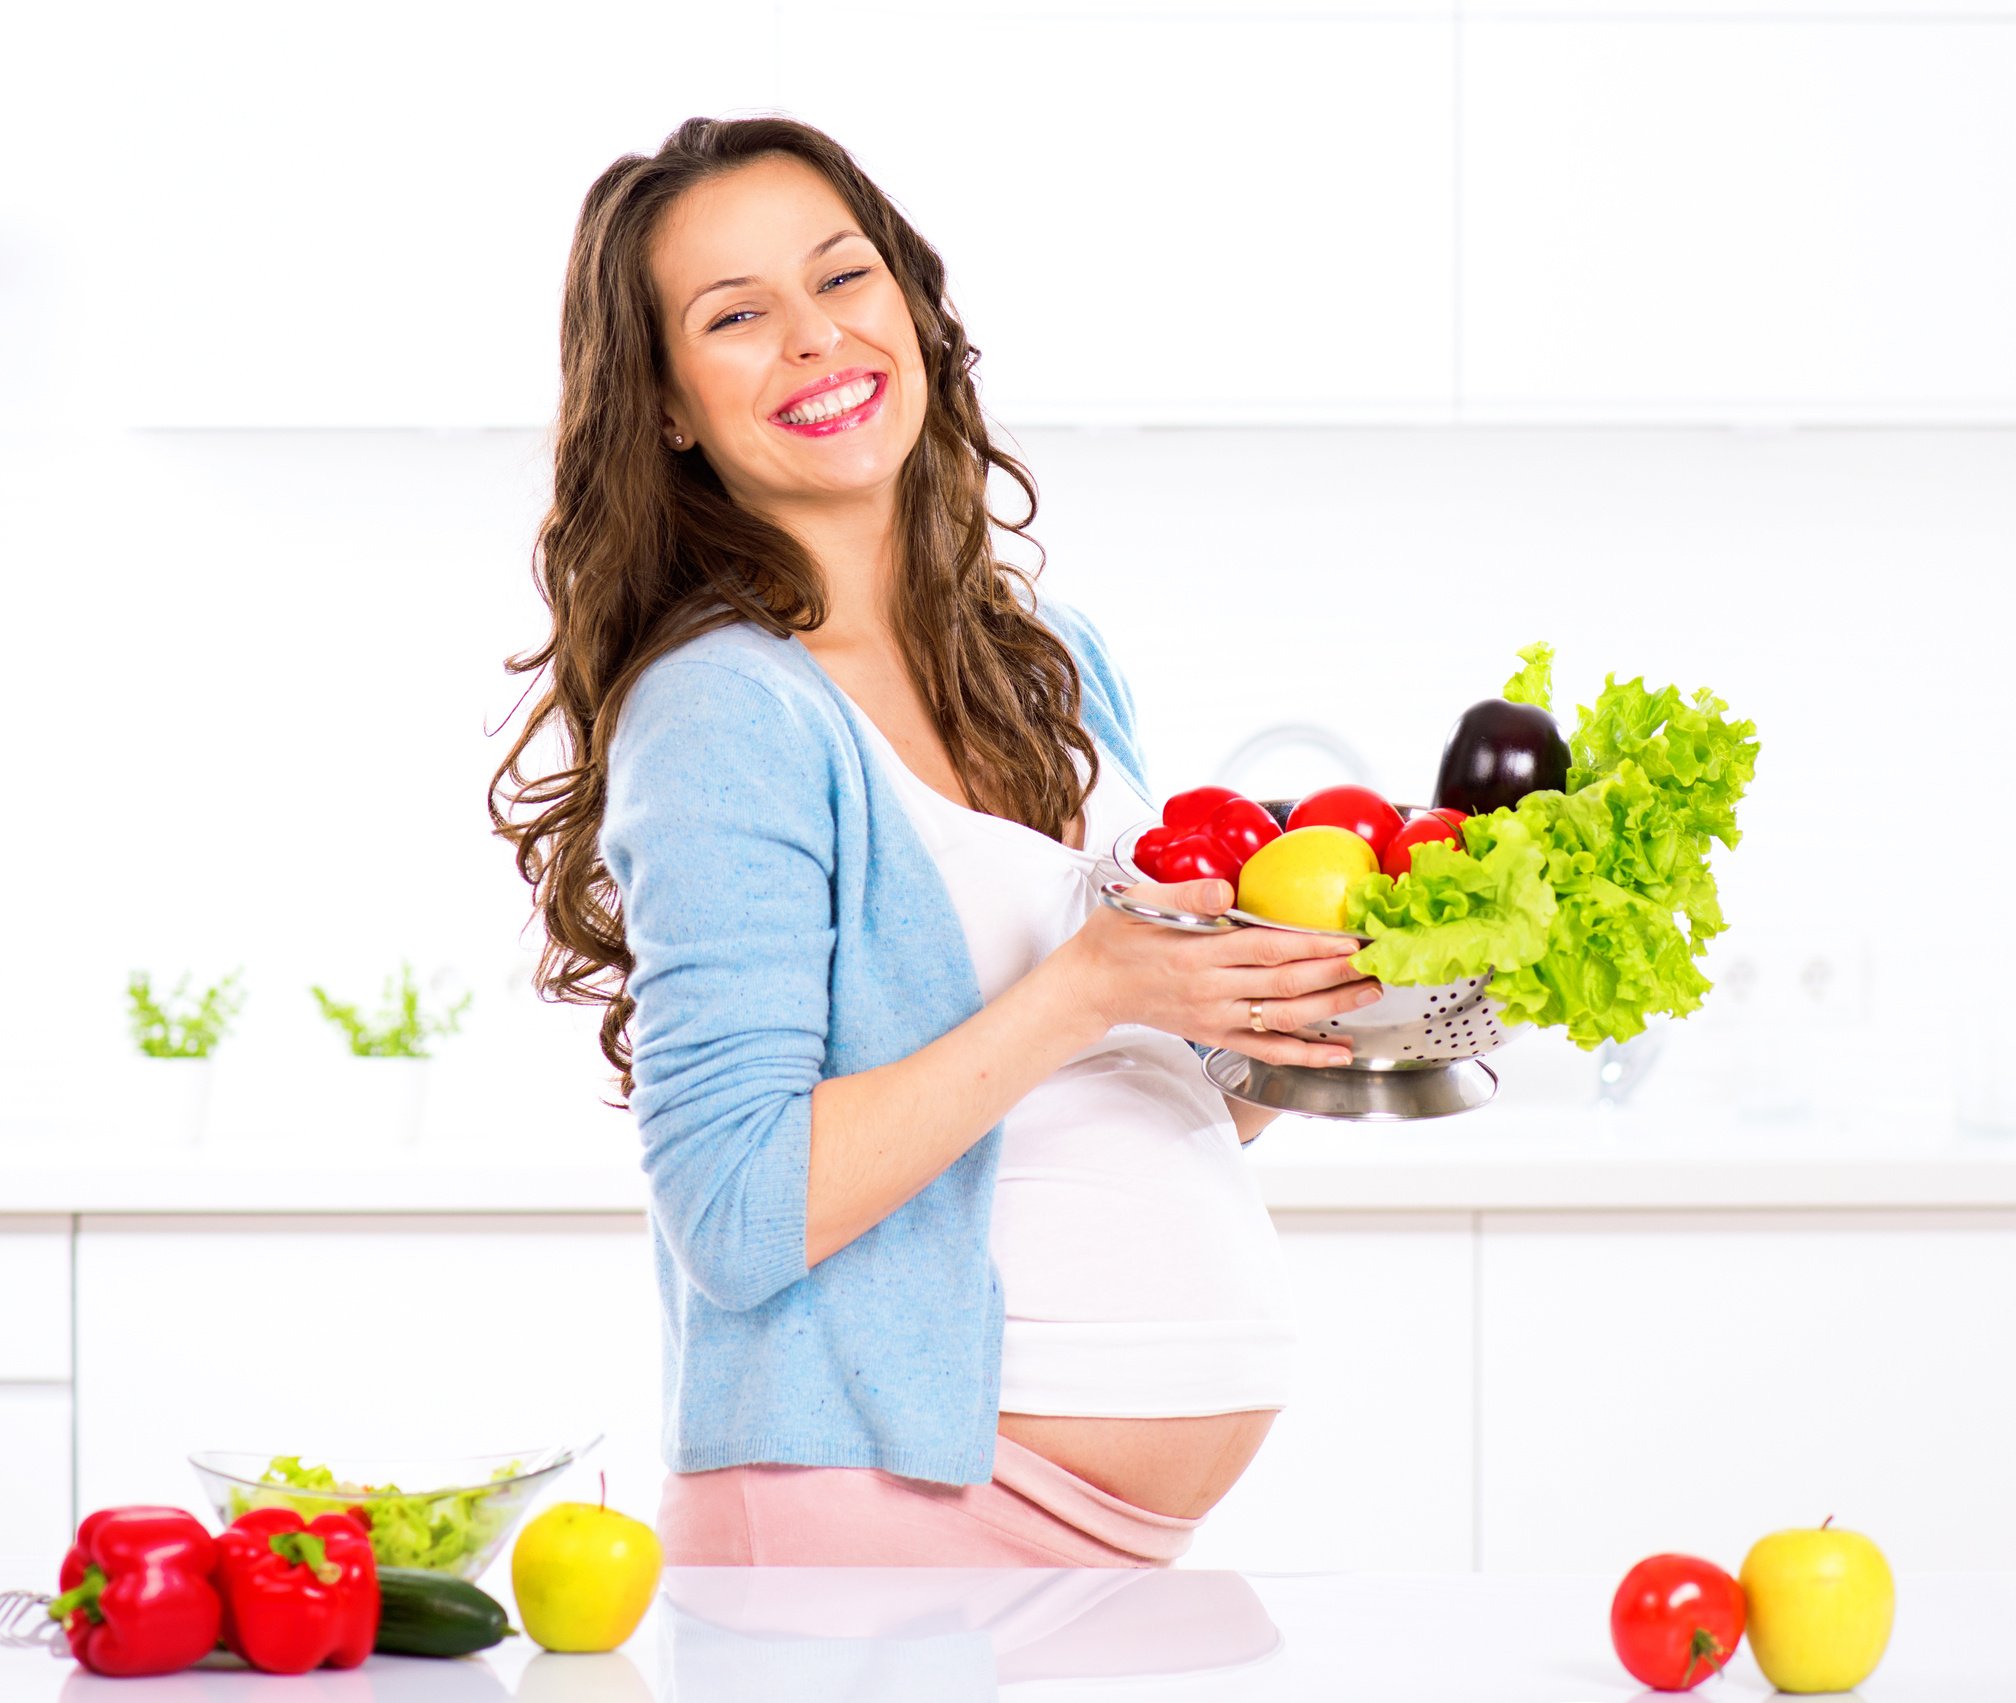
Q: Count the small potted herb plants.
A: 2